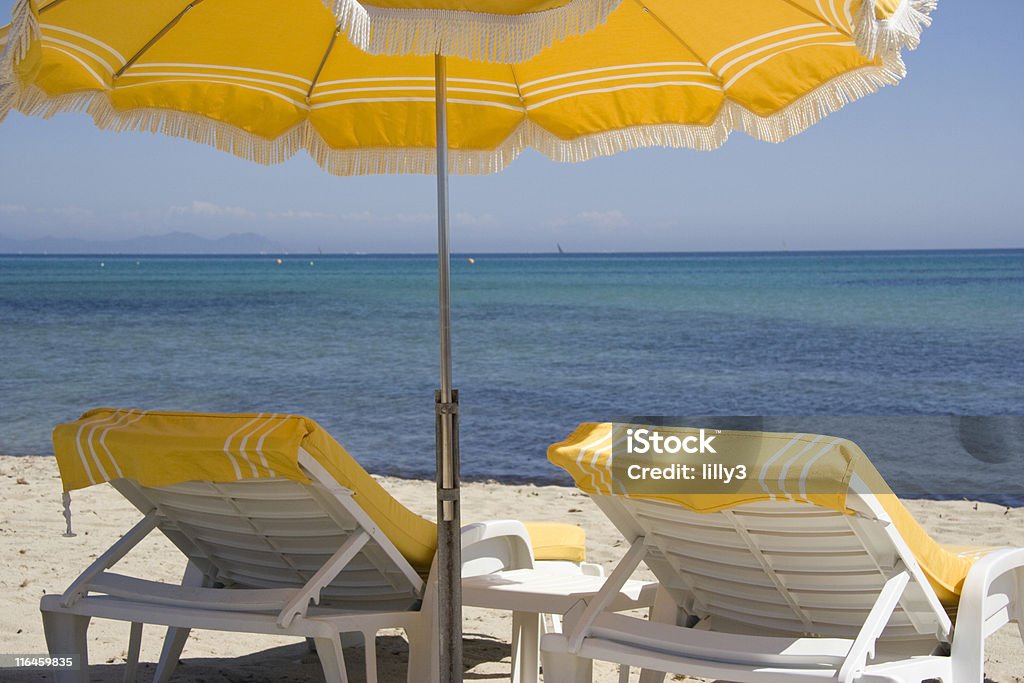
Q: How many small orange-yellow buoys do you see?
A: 2